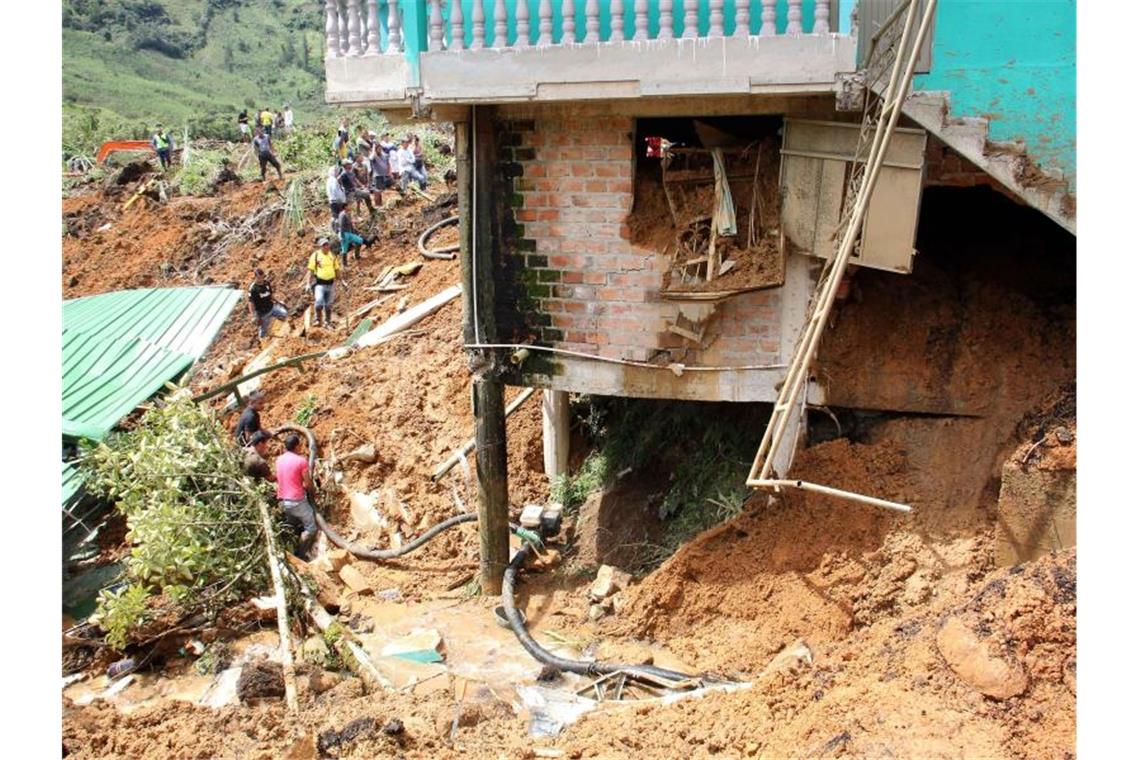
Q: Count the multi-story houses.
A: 1